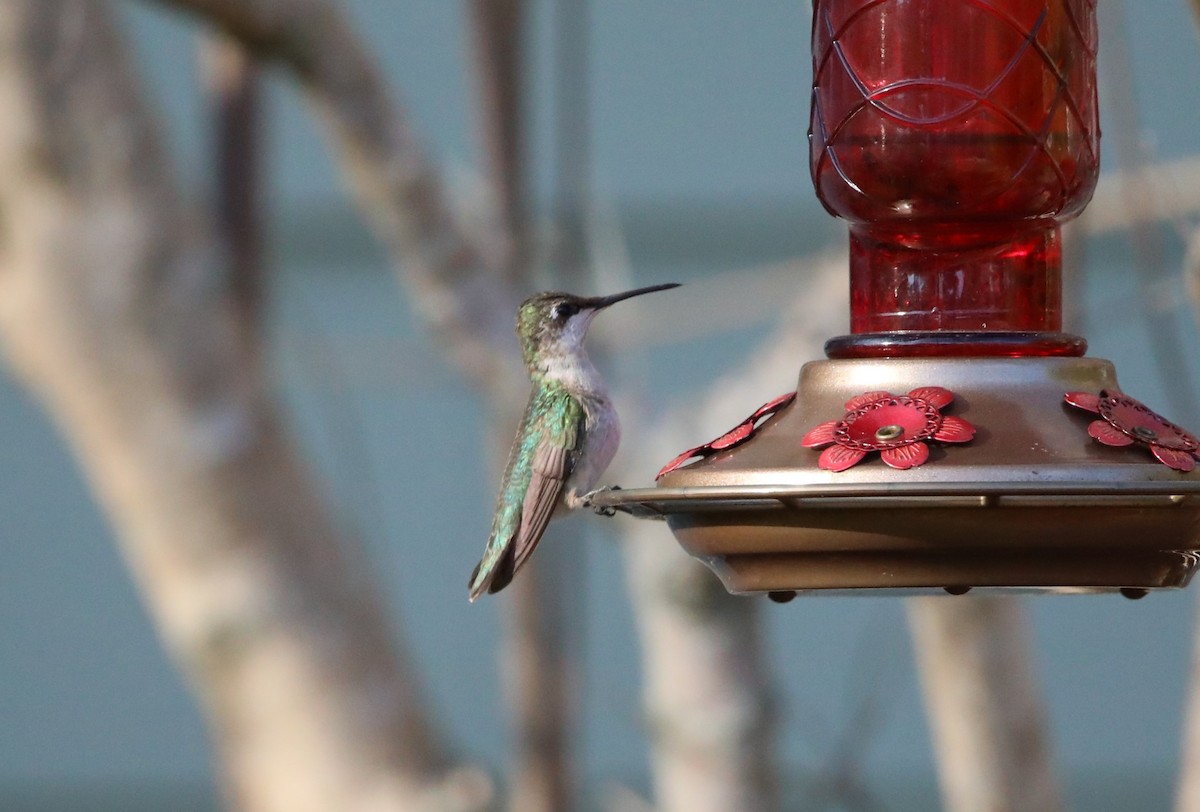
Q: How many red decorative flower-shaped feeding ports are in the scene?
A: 3